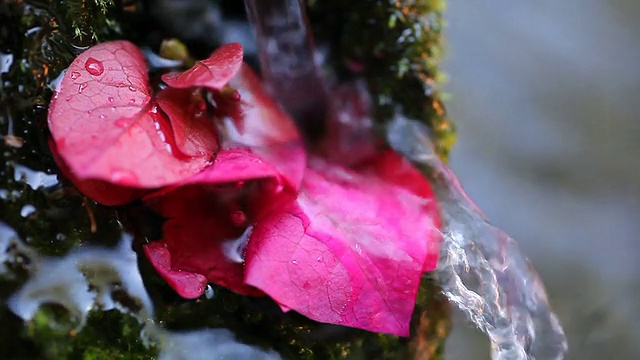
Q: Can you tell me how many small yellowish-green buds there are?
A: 1